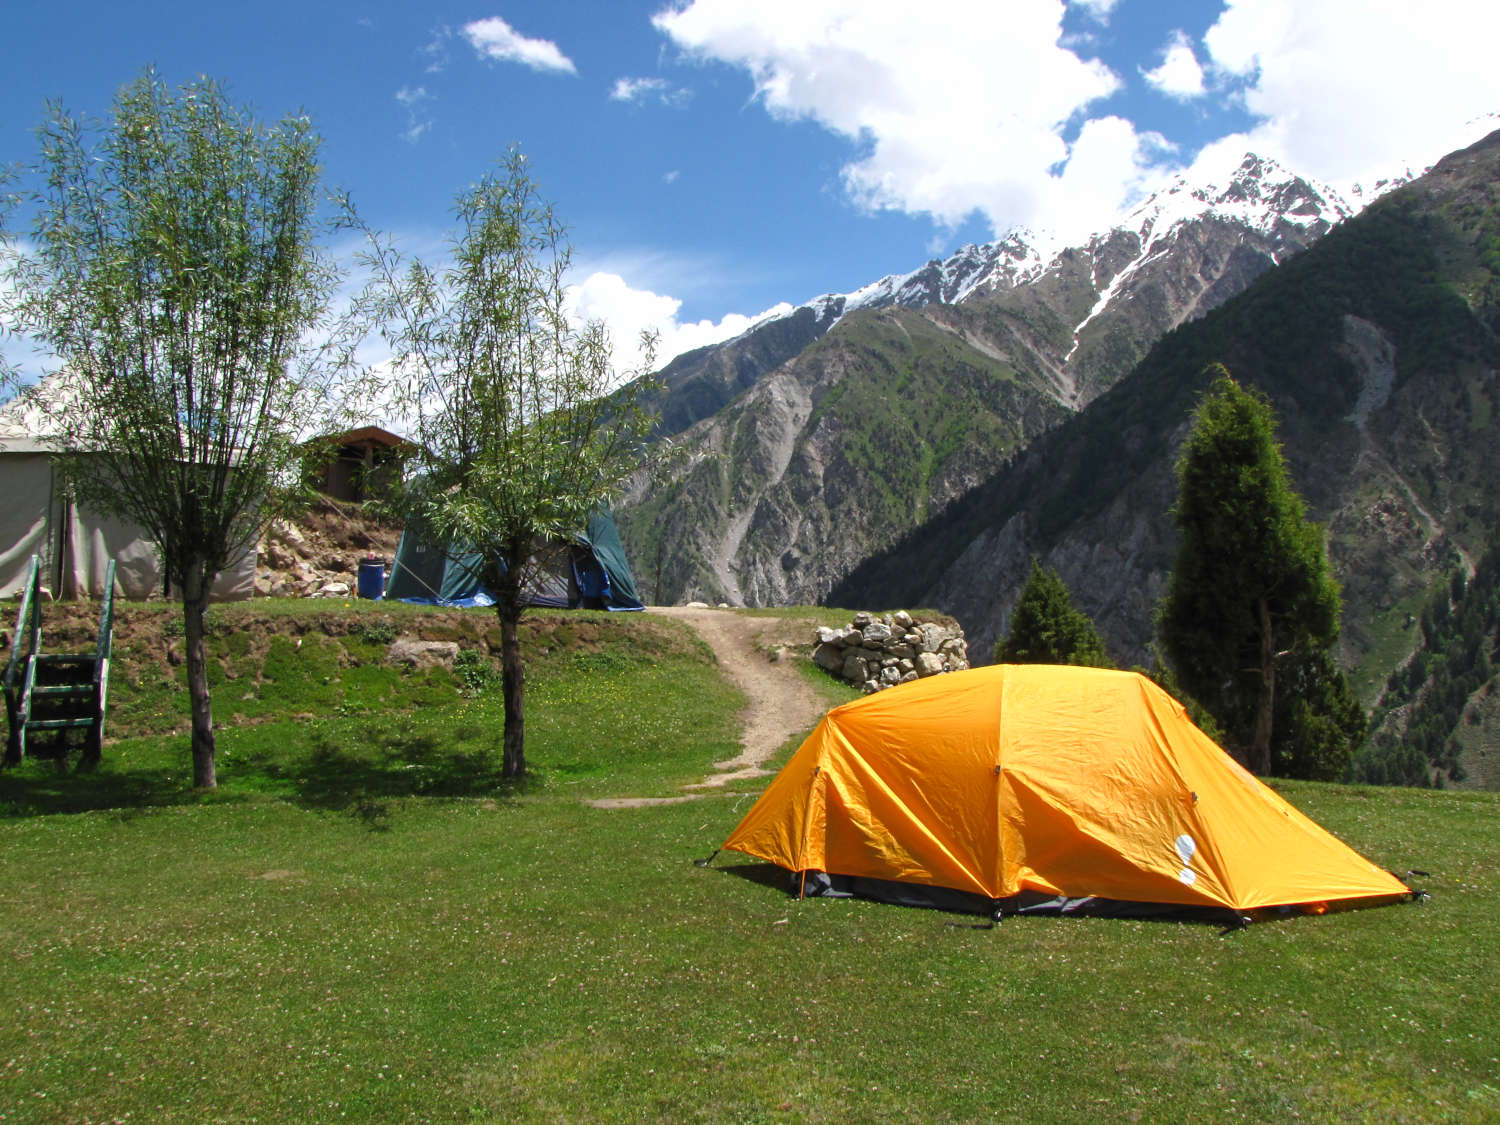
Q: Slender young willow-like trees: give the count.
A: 2